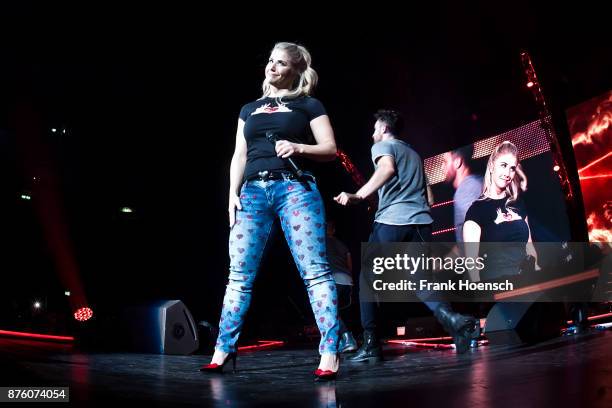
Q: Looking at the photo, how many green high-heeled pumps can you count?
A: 0